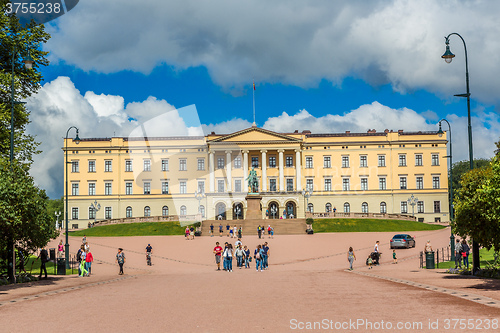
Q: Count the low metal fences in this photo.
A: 2